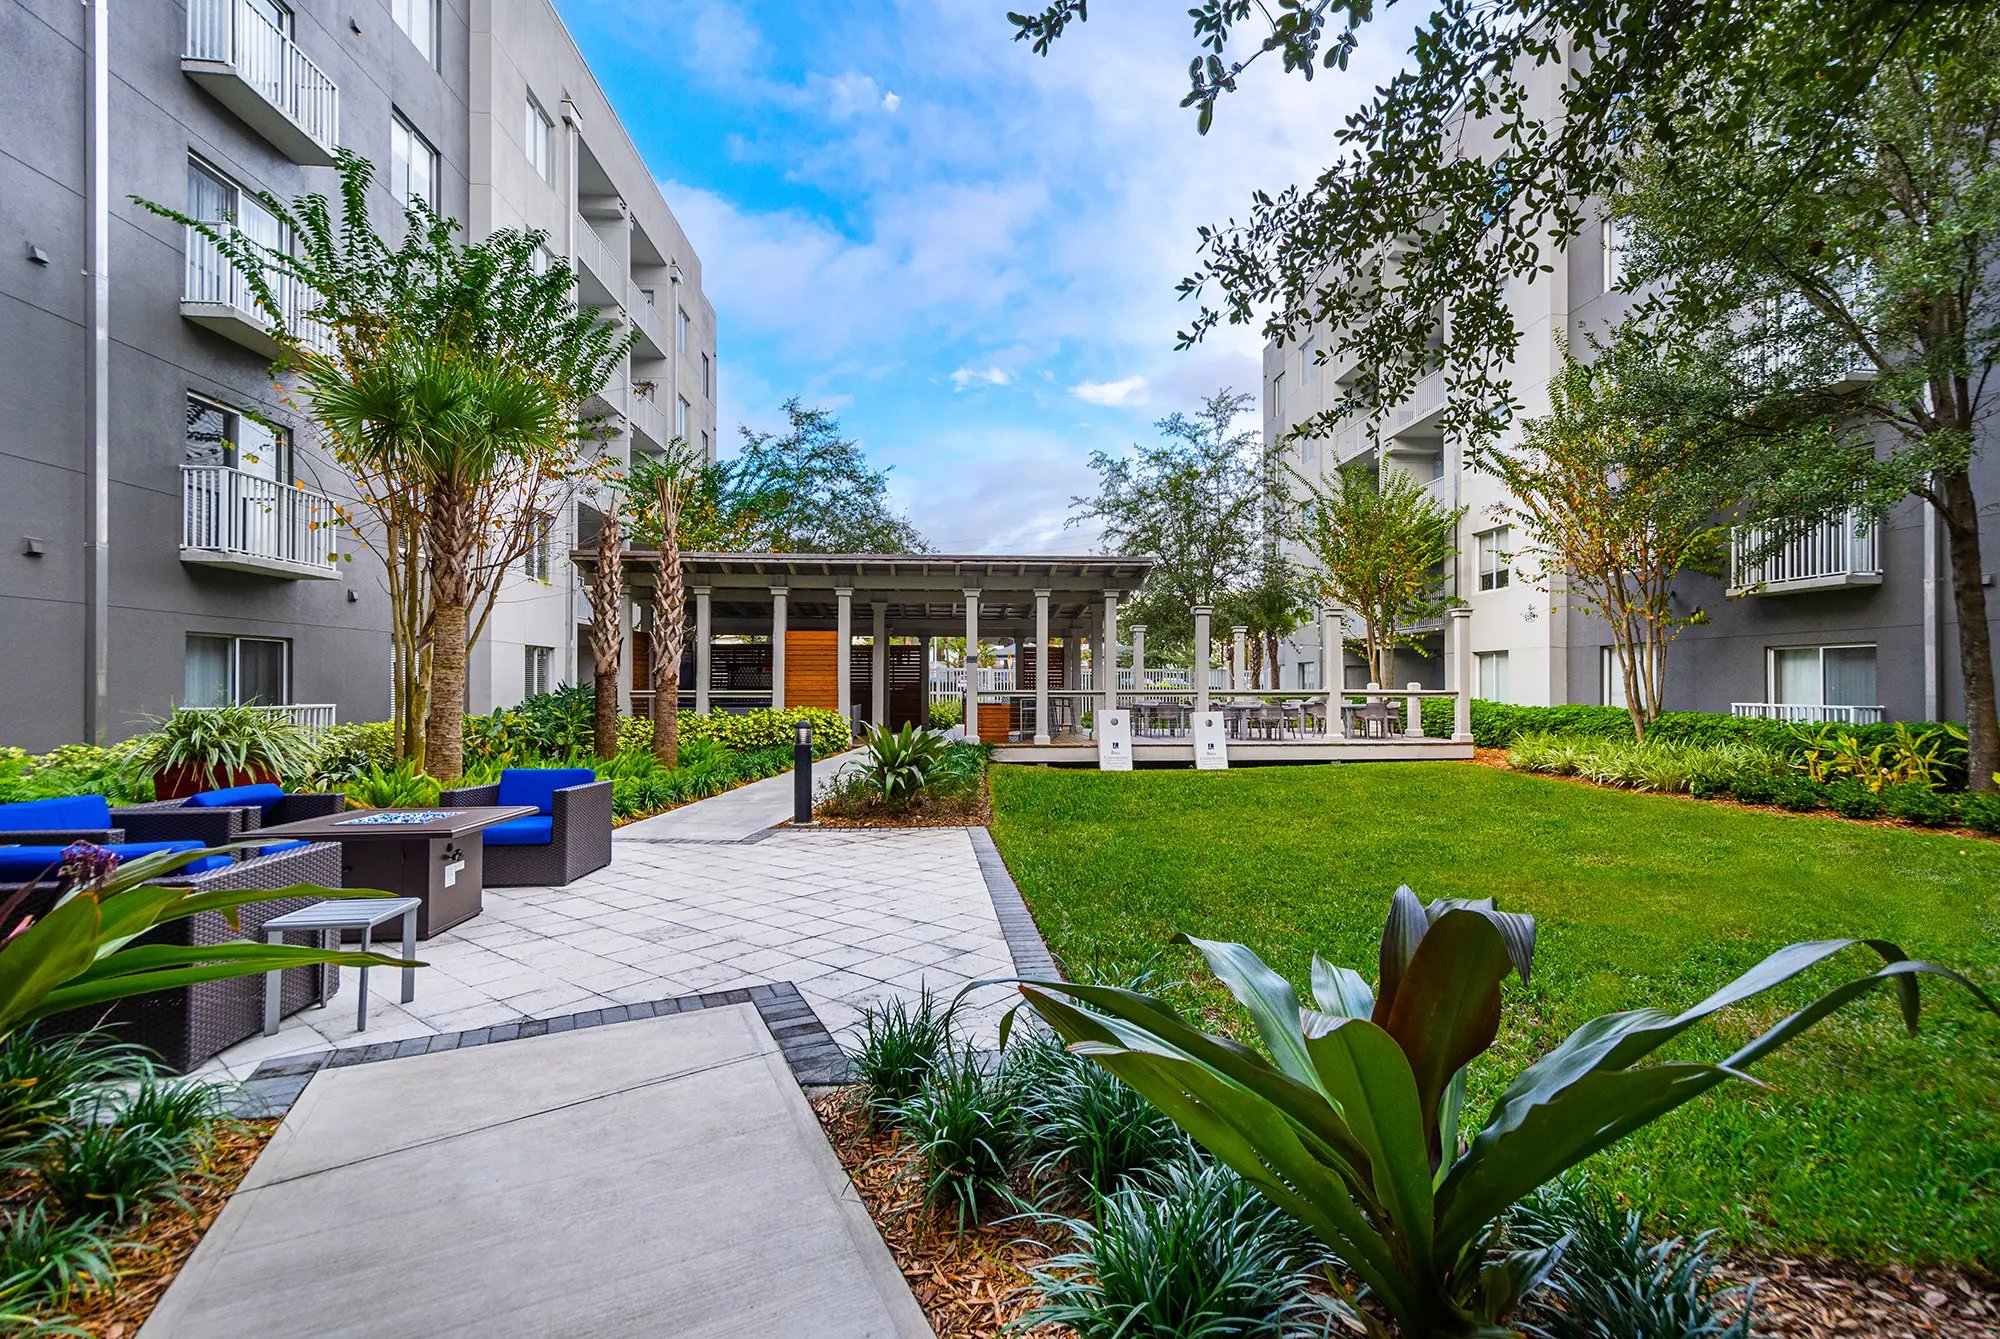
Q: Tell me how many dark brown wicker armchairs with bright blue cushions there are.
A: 4